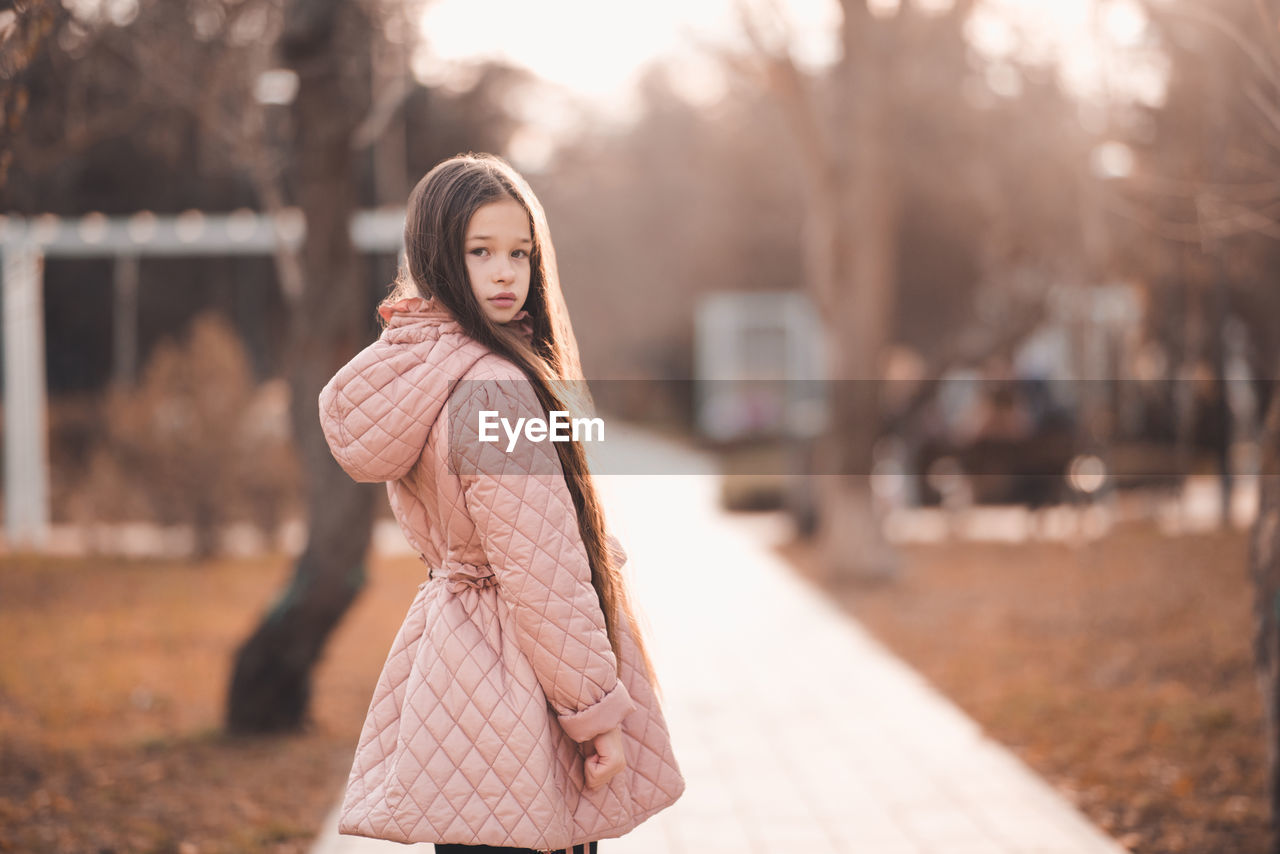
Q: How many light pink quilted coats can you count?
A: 1